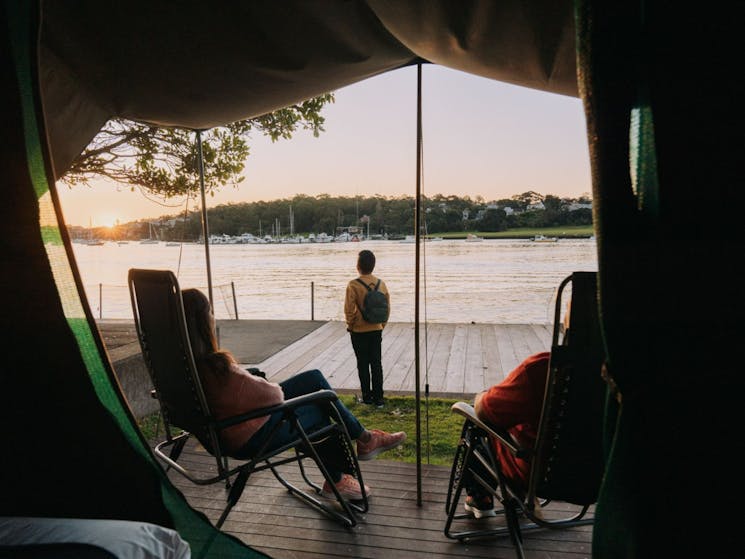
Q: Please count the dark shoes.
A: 3